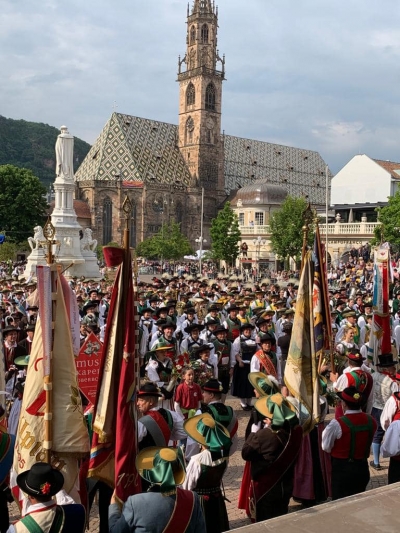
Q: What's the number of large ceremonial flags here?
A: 5